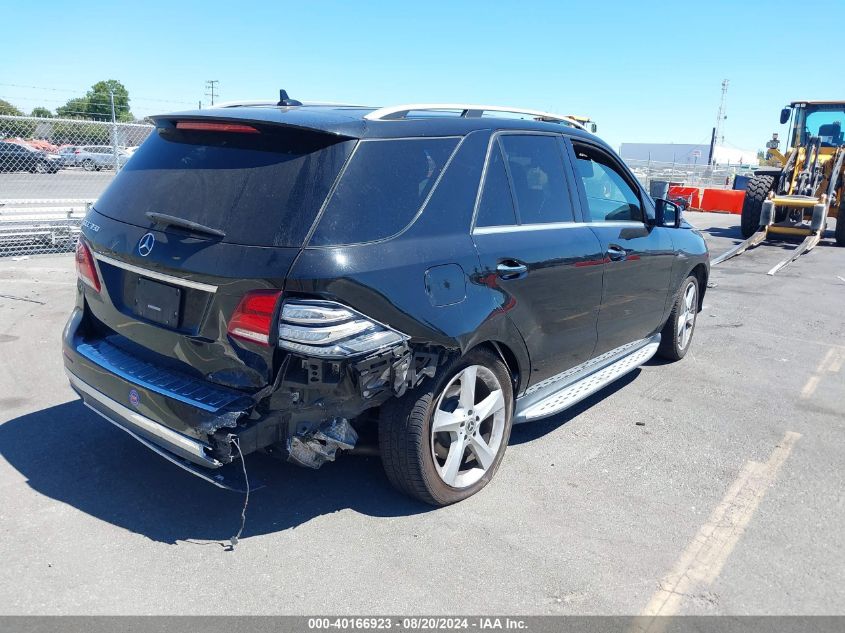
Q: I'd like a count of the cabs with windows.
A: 1